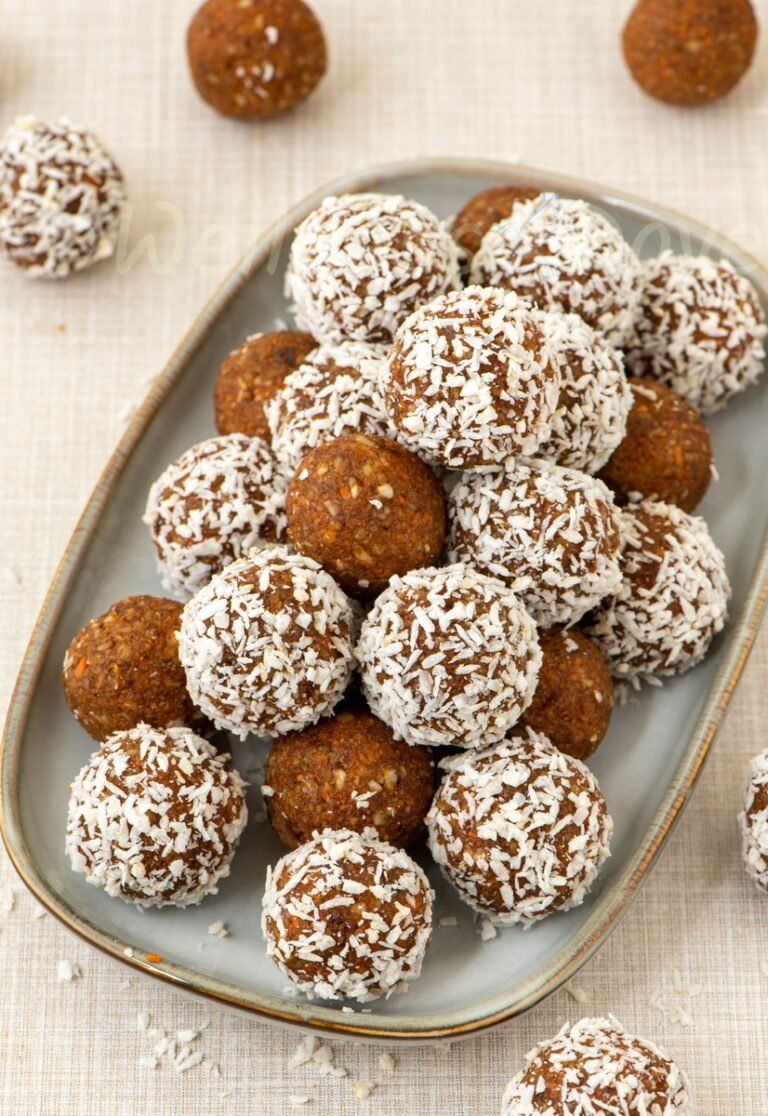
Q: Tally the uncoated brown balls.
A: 9